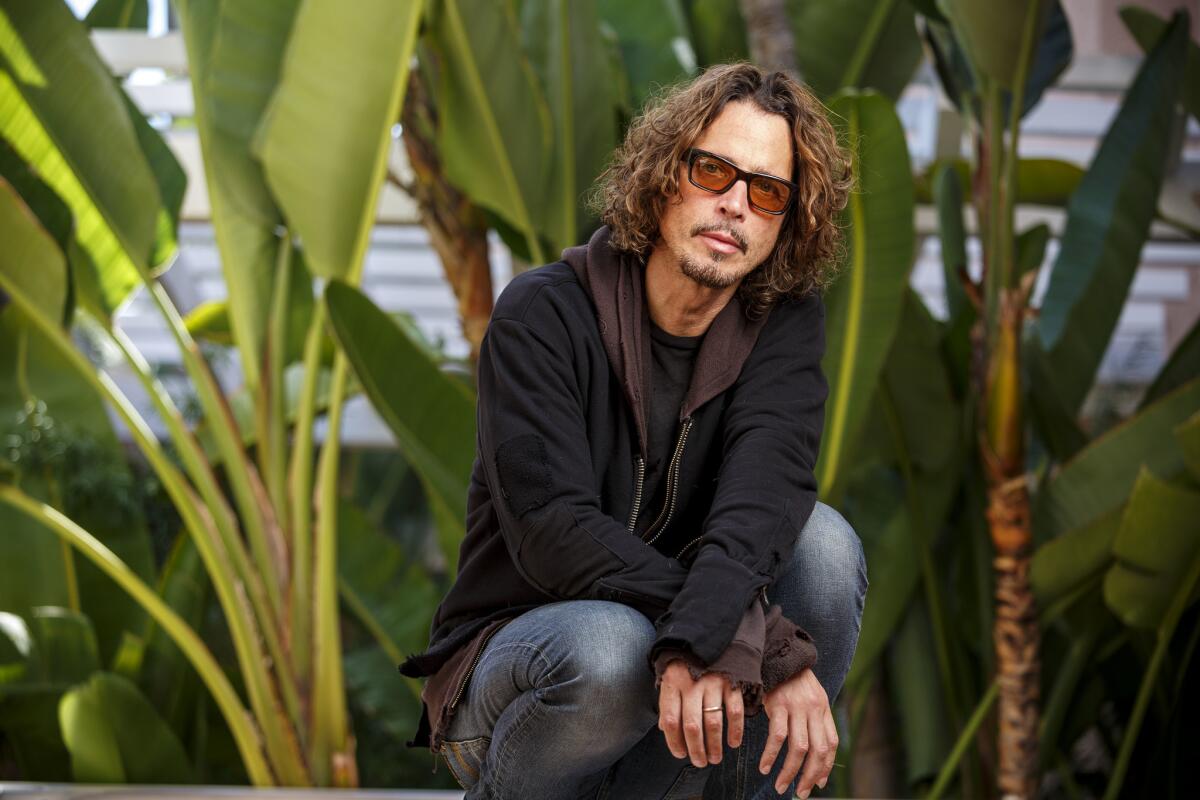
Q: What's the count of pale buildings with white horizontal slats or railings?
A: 1